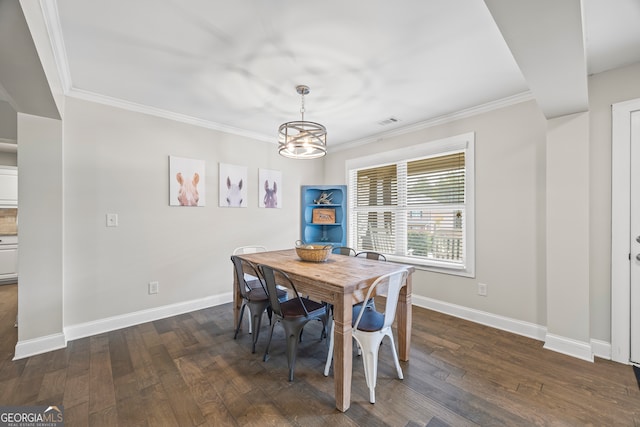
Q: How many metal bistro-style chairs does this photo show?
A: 6